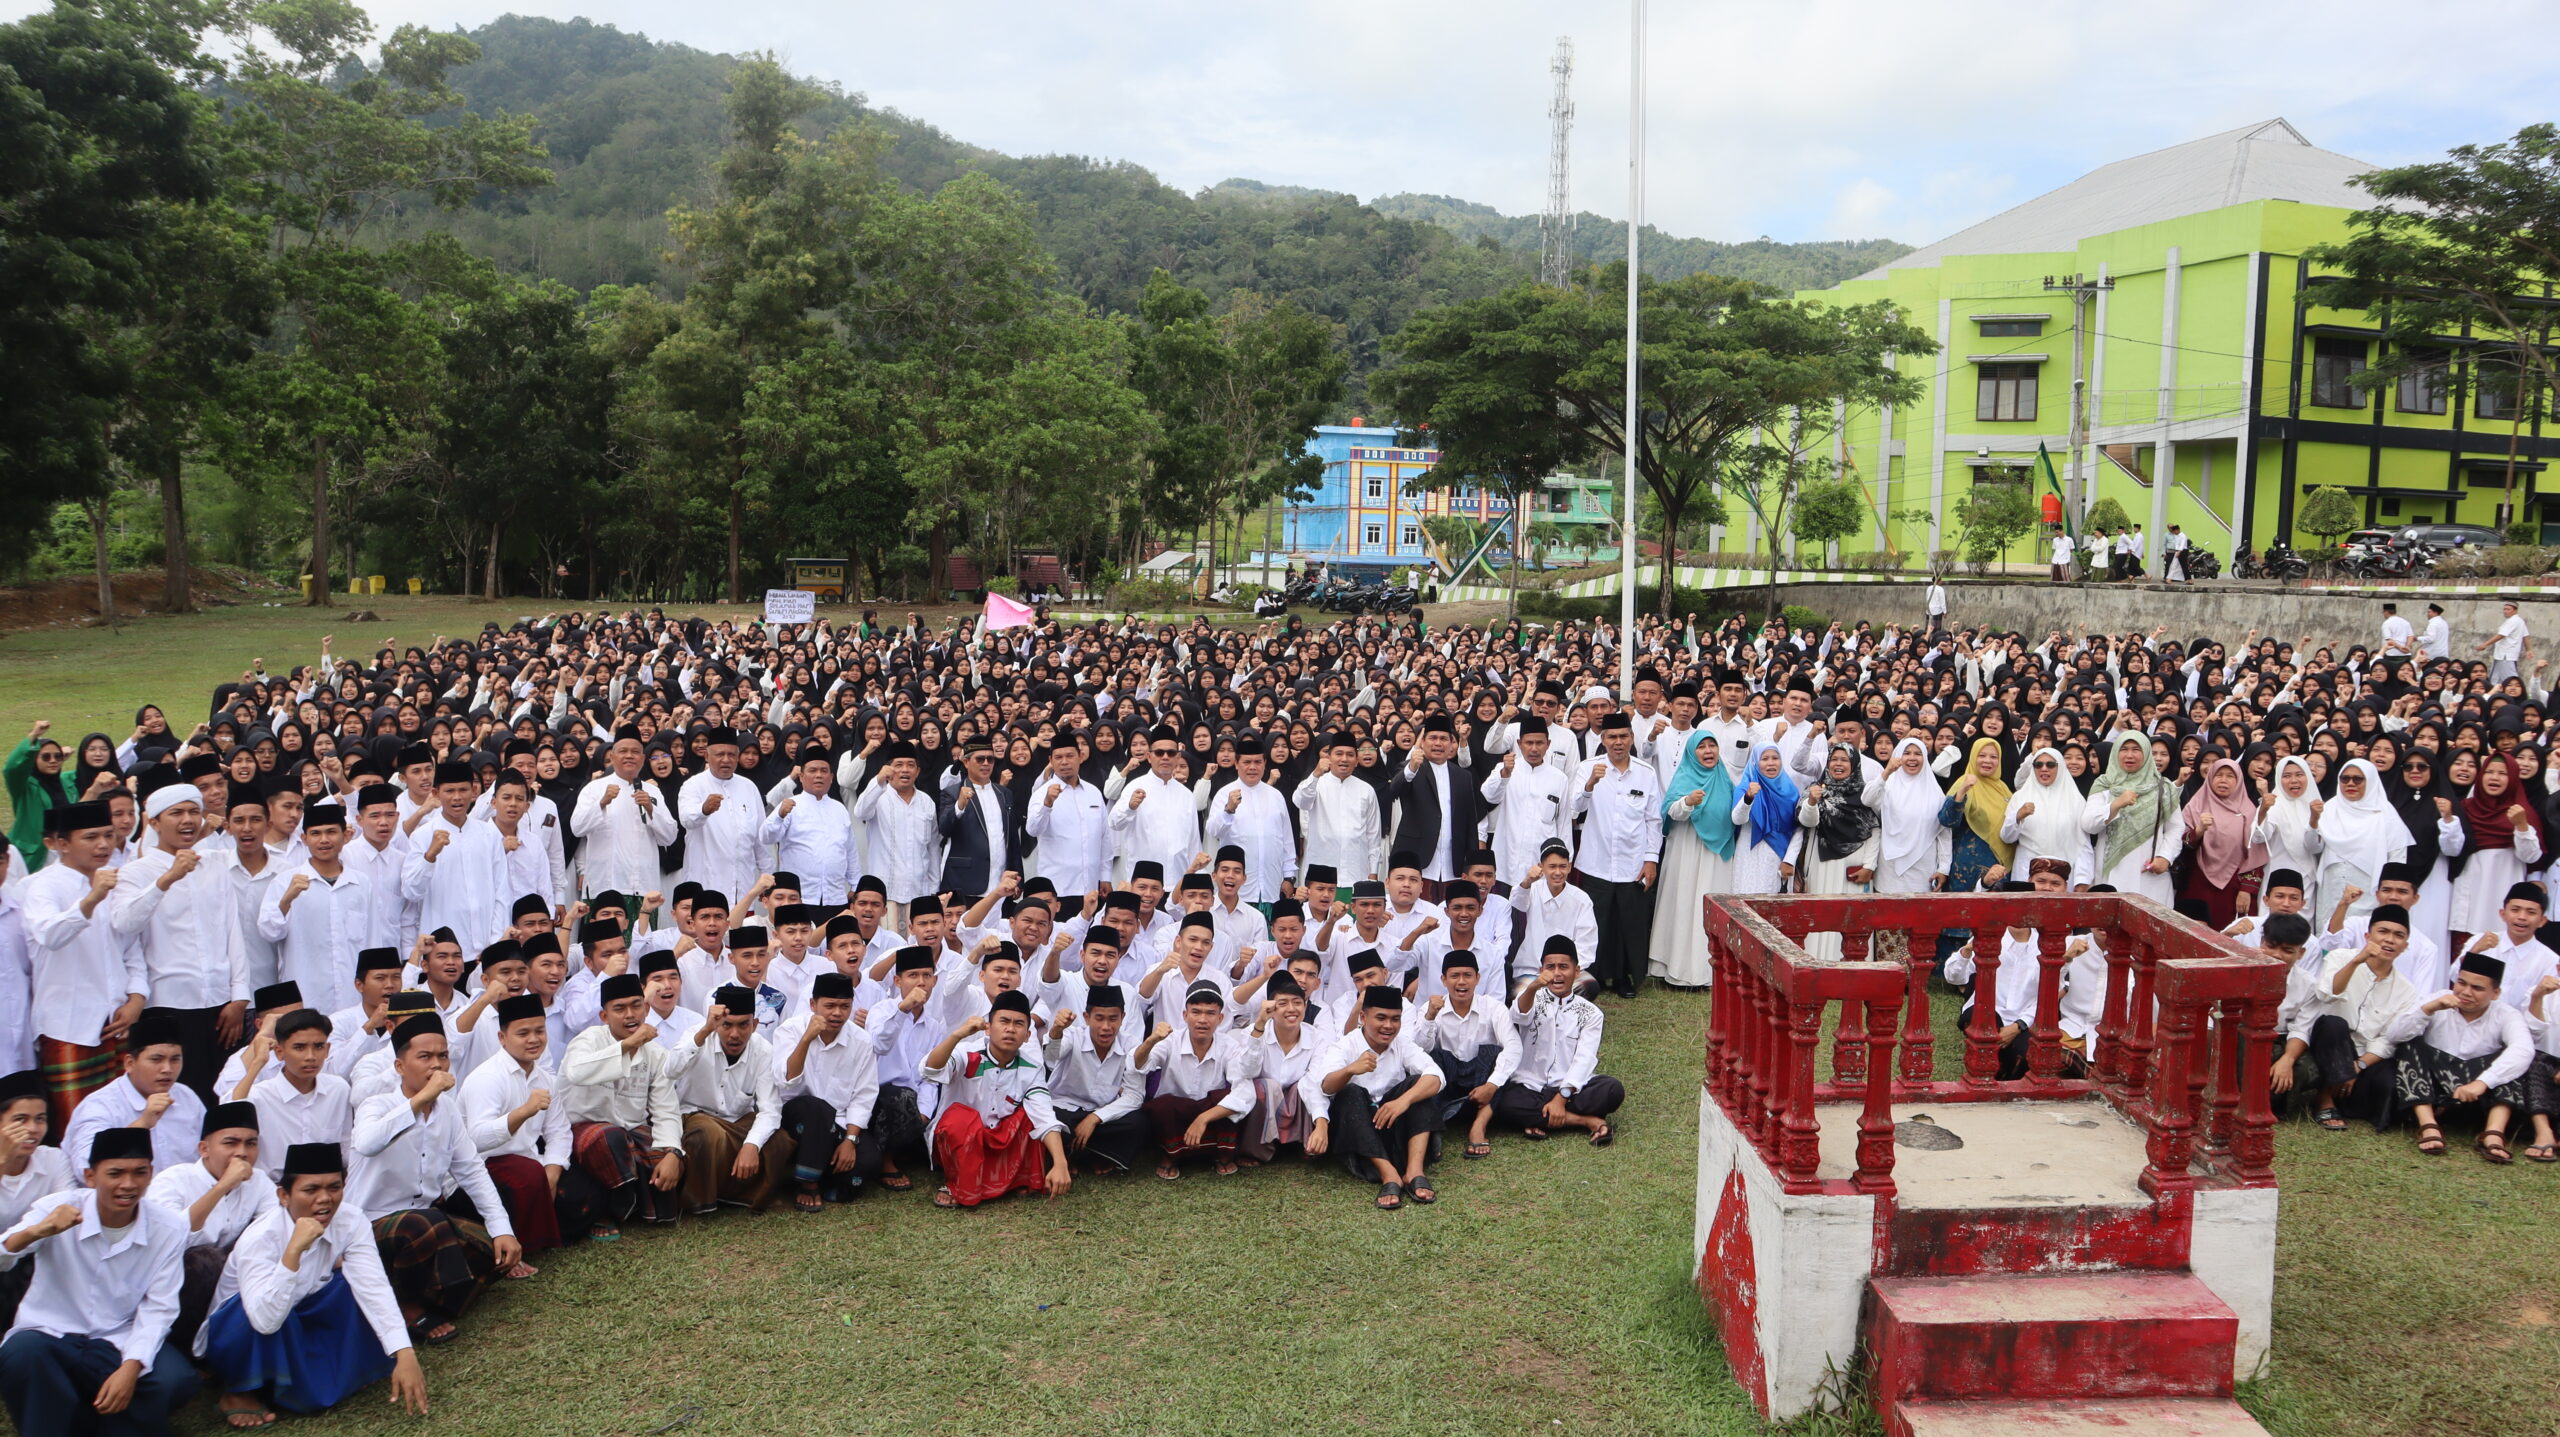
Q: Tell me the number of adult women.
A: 12